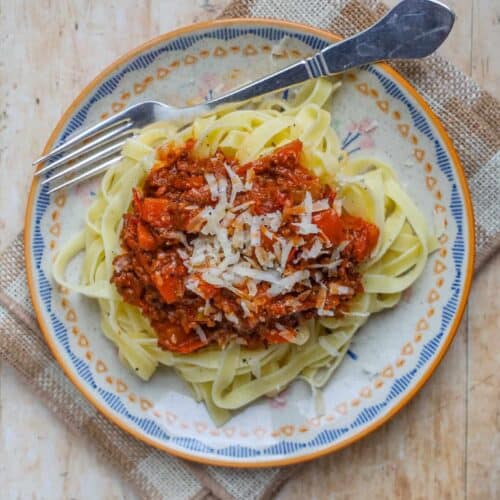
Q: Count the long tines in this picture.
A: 4